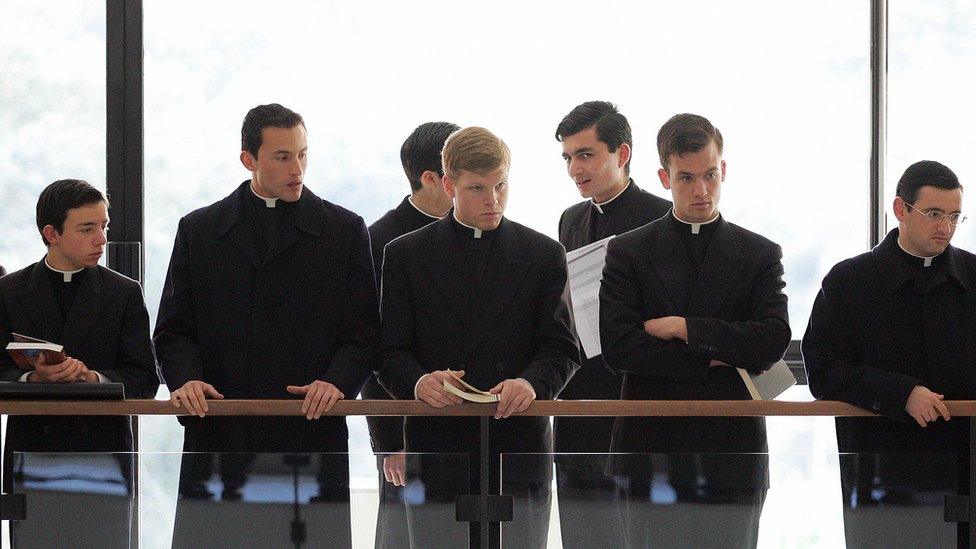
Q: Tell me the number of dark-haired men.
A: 6